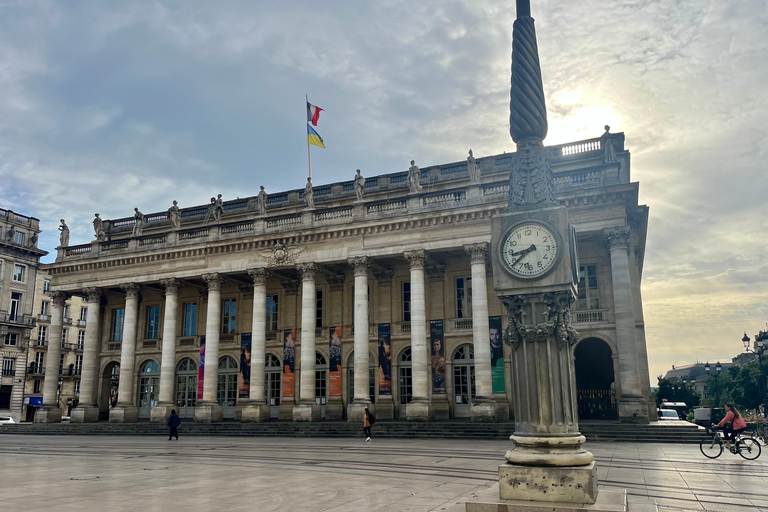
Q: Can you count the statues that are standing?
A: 11